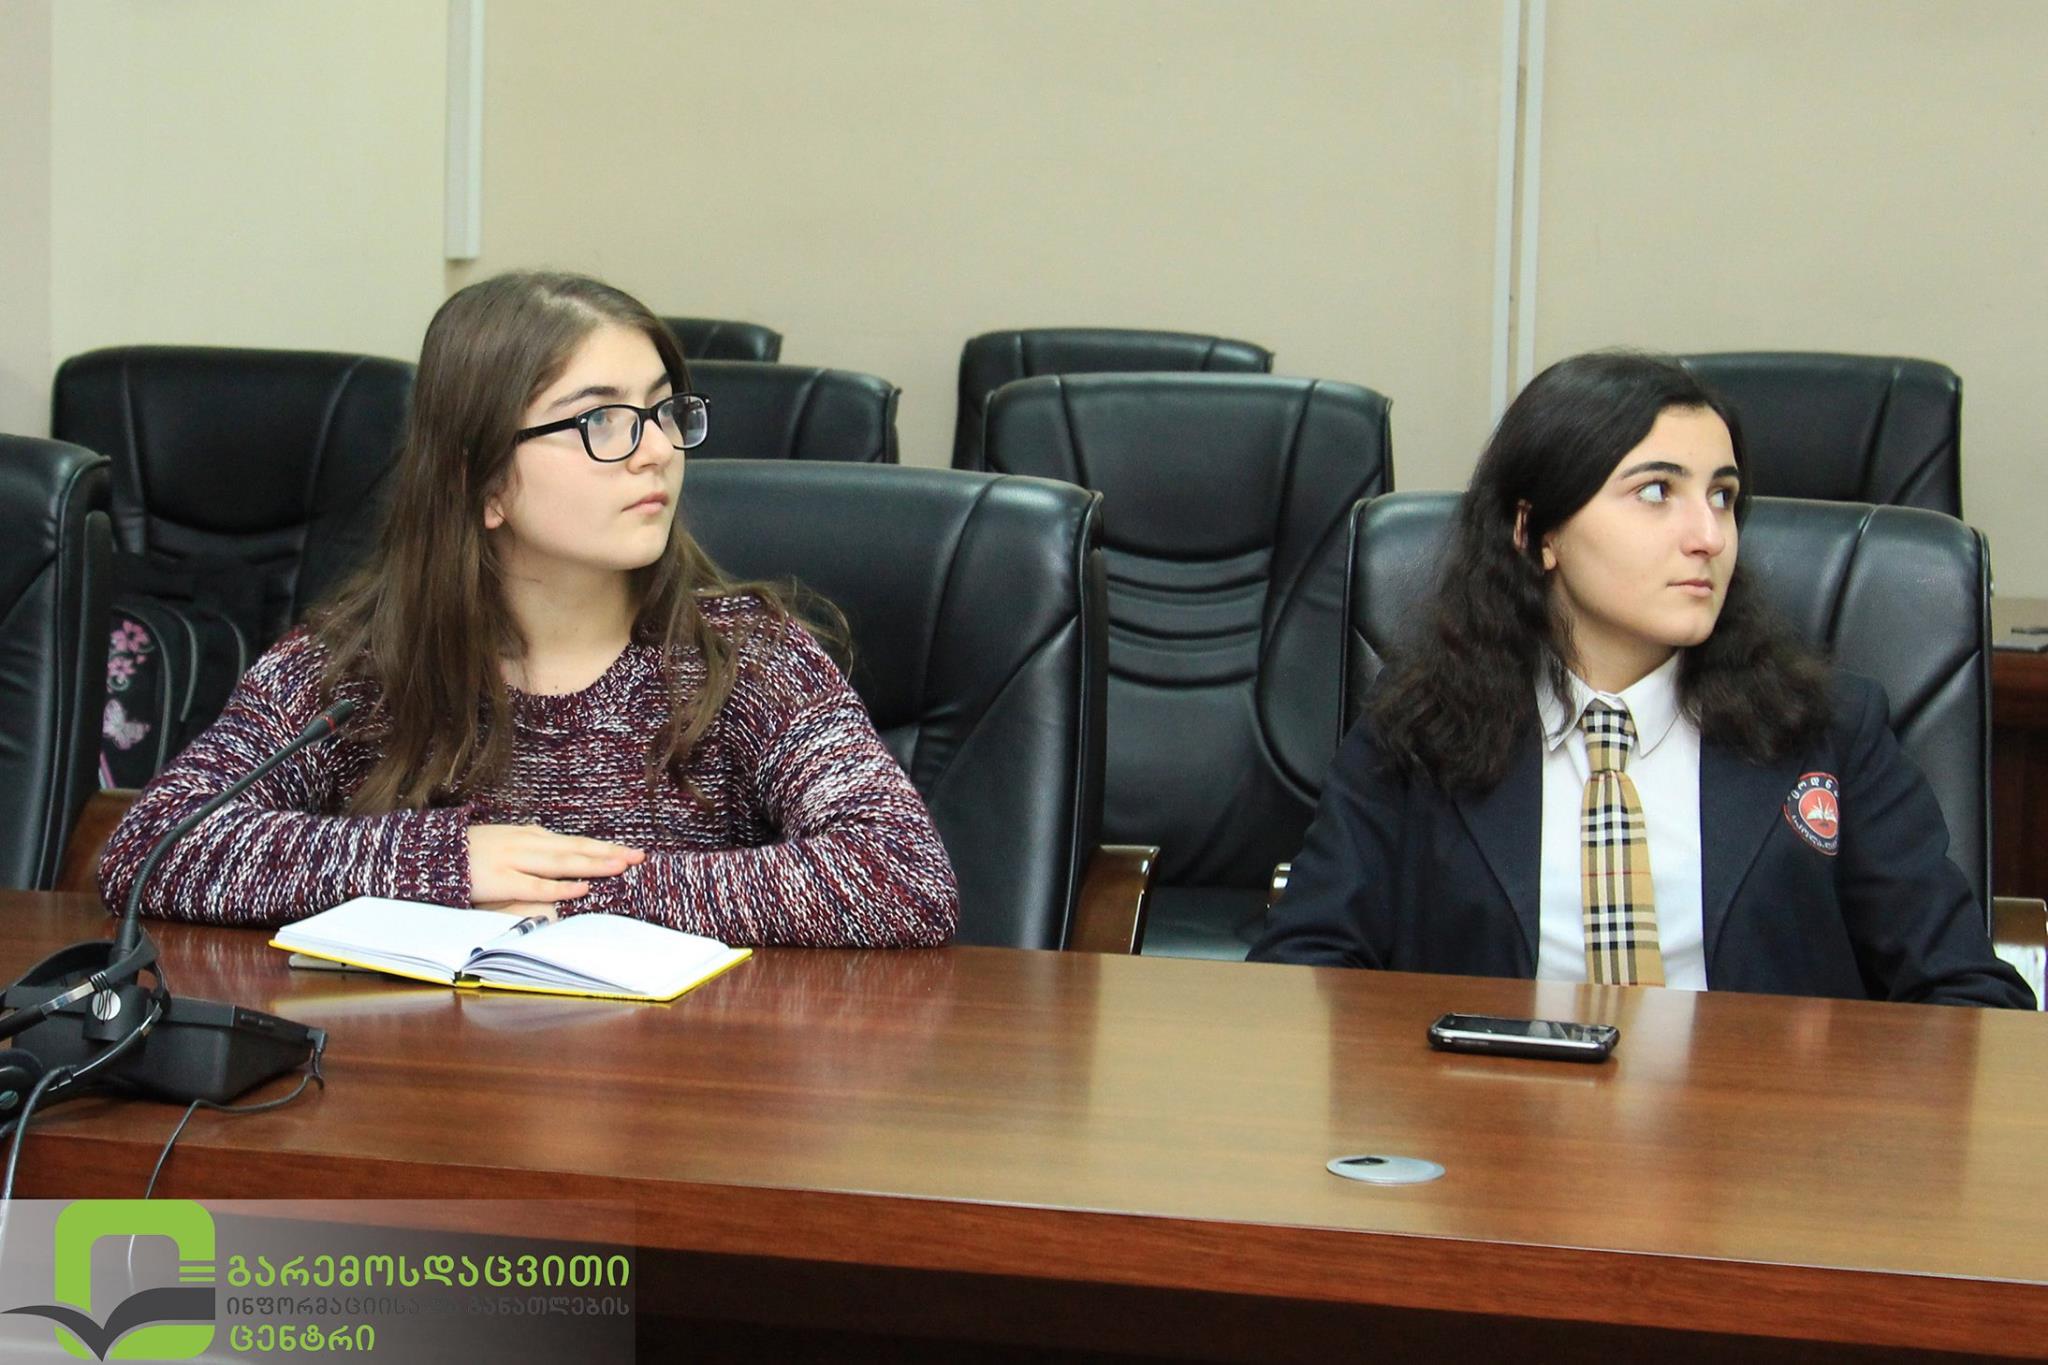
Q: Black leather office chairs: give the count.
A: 9